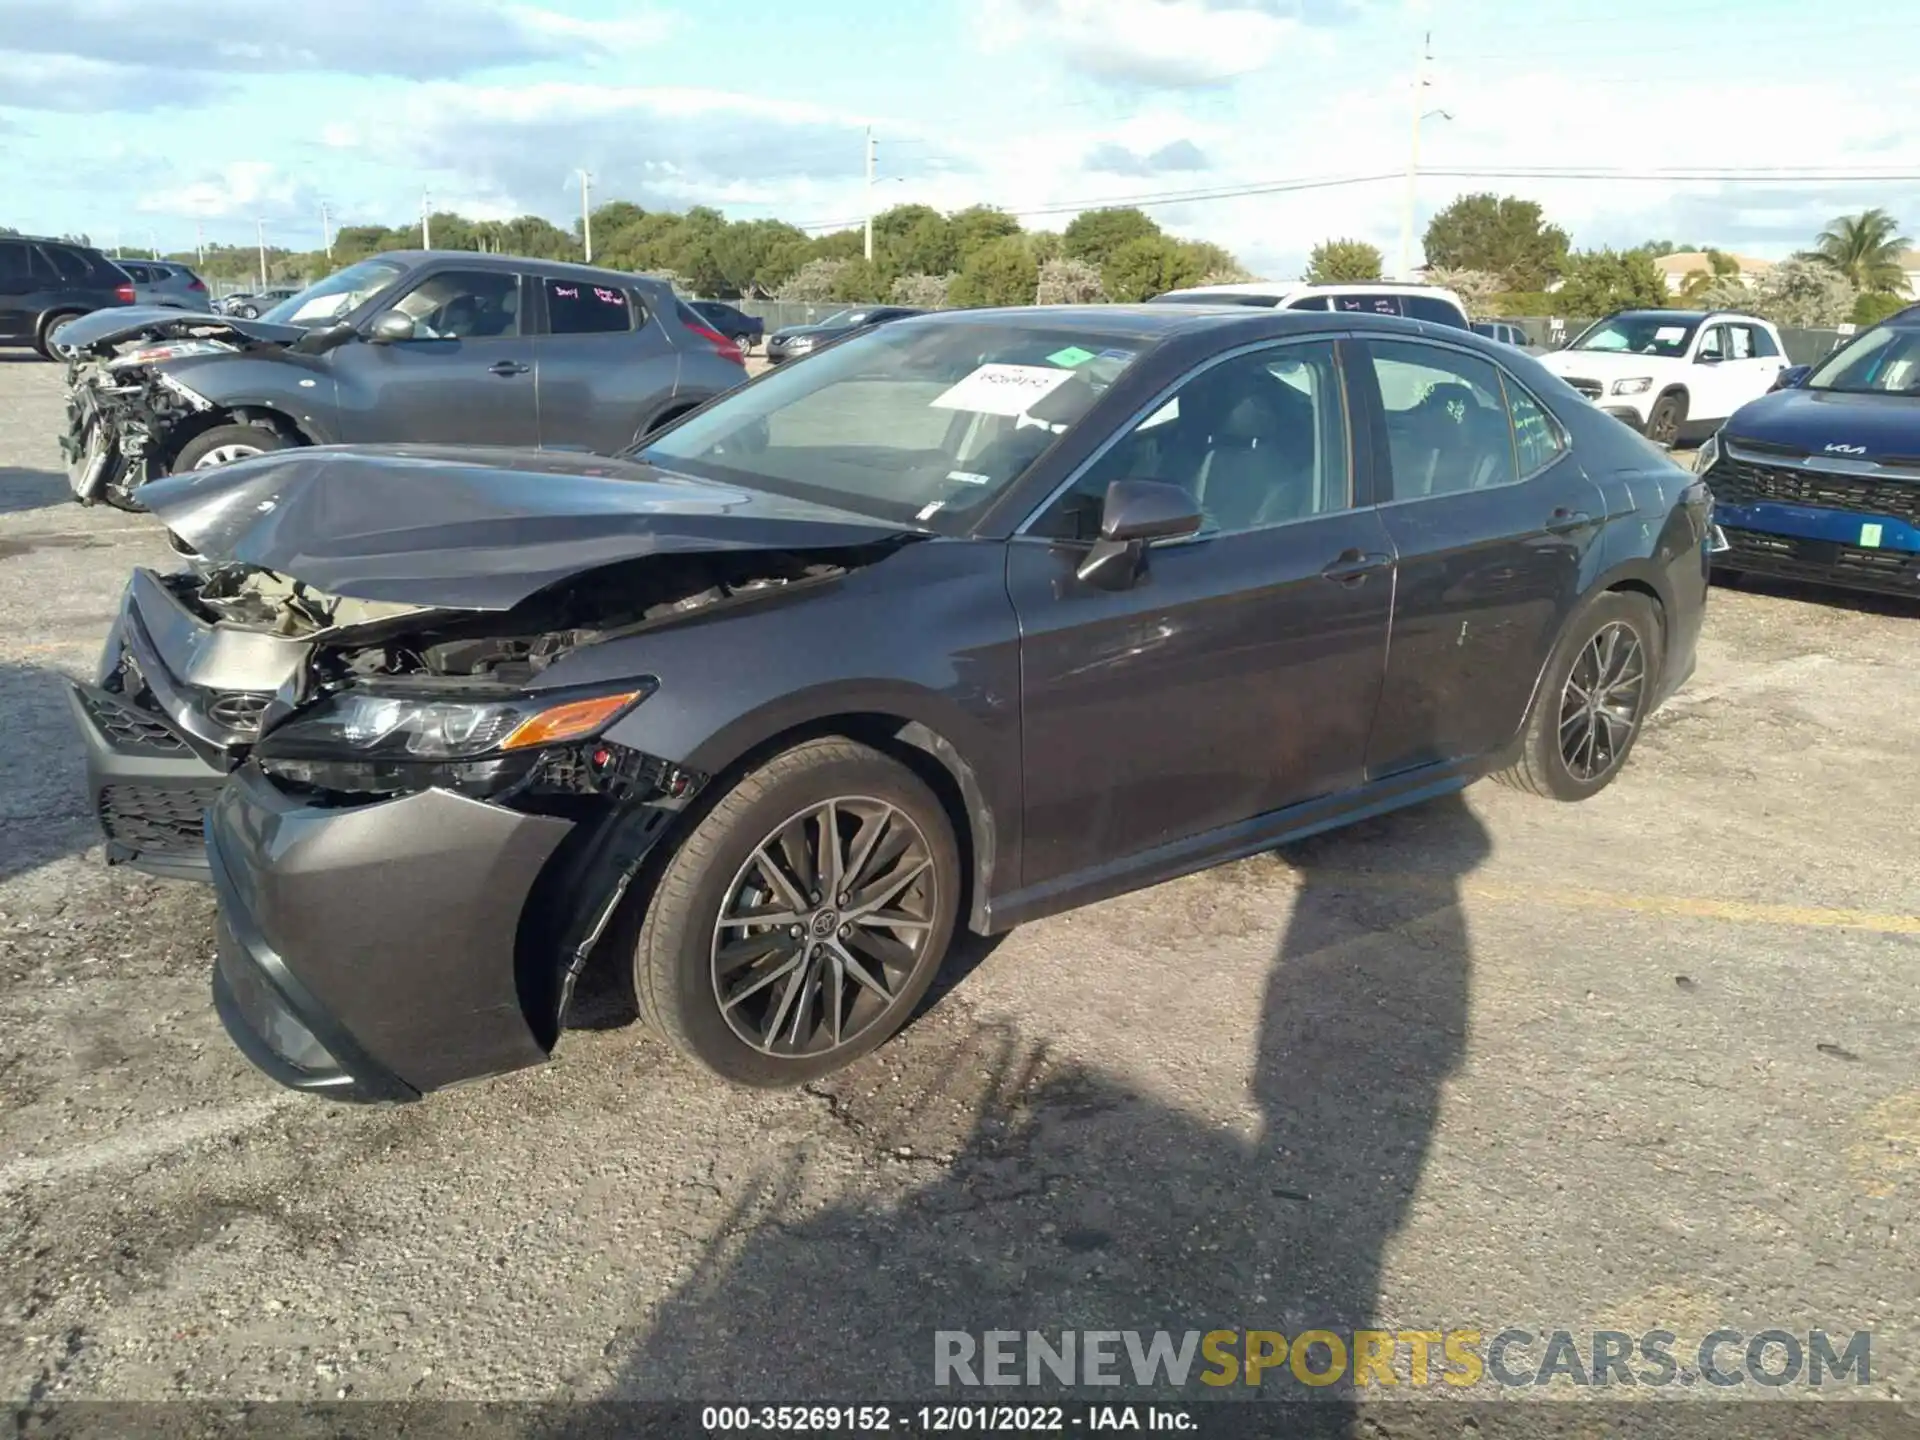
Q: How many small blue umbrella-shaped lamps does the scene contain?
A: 0